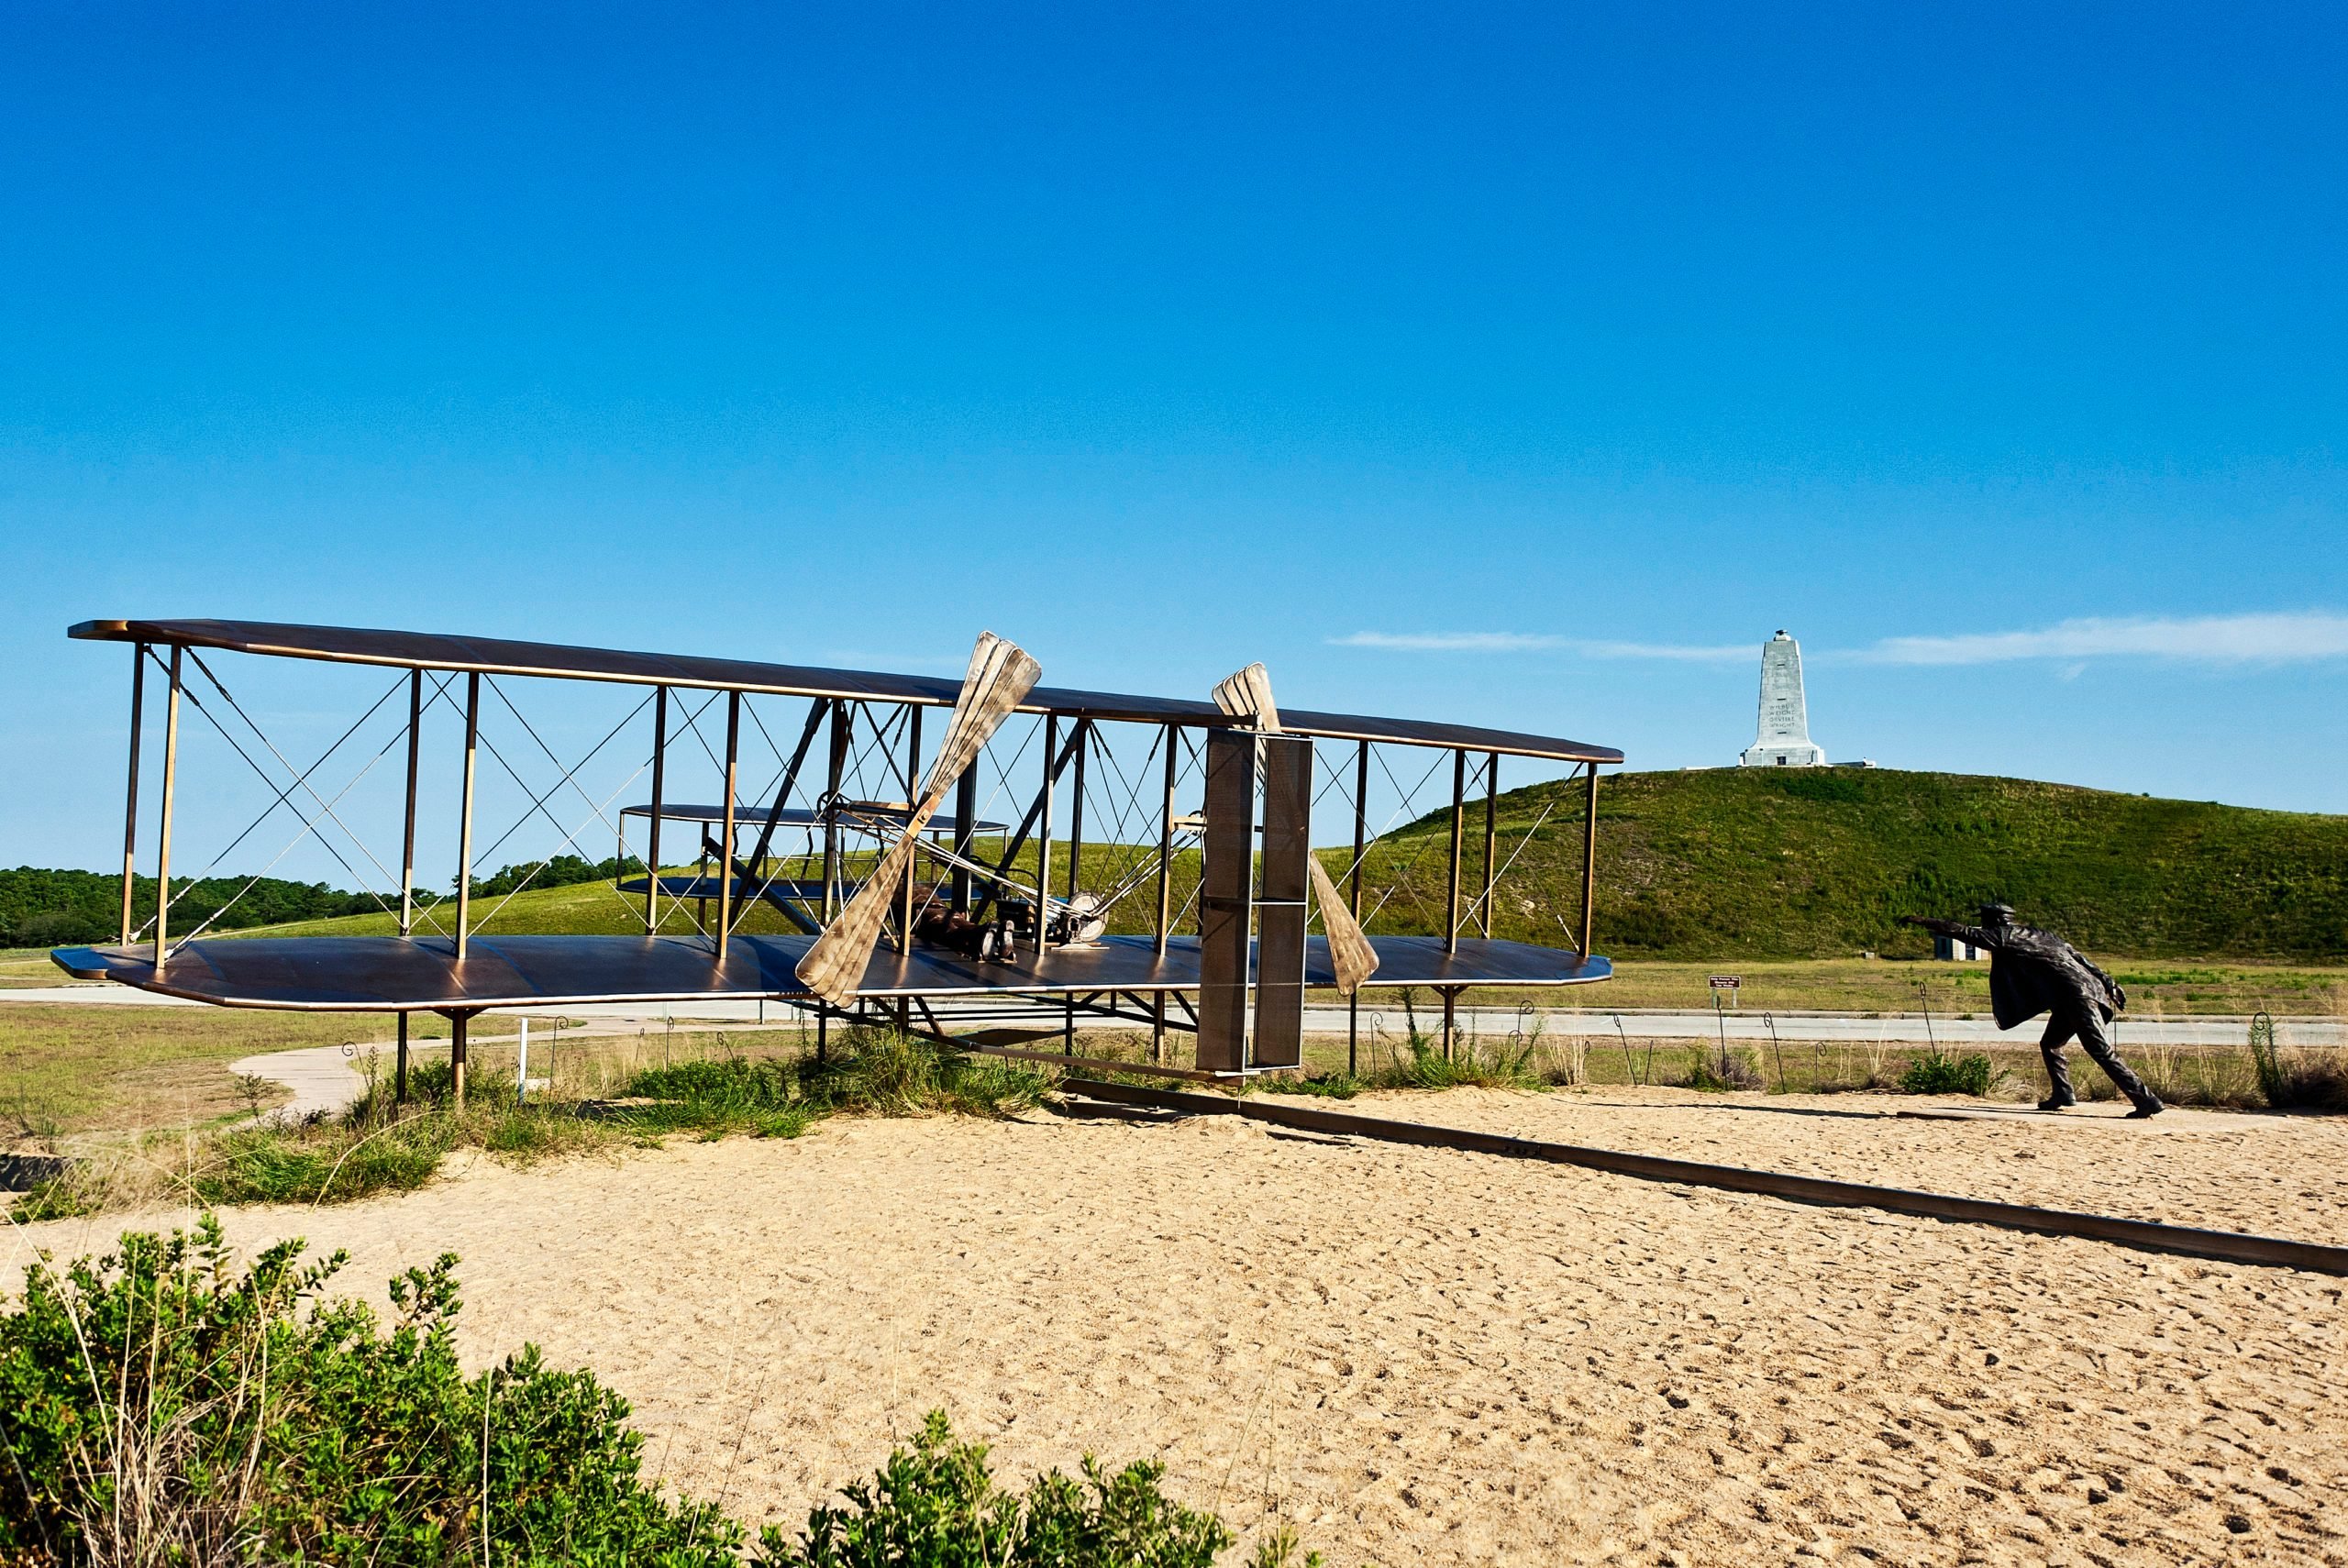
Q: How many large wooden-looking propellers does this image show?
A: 2